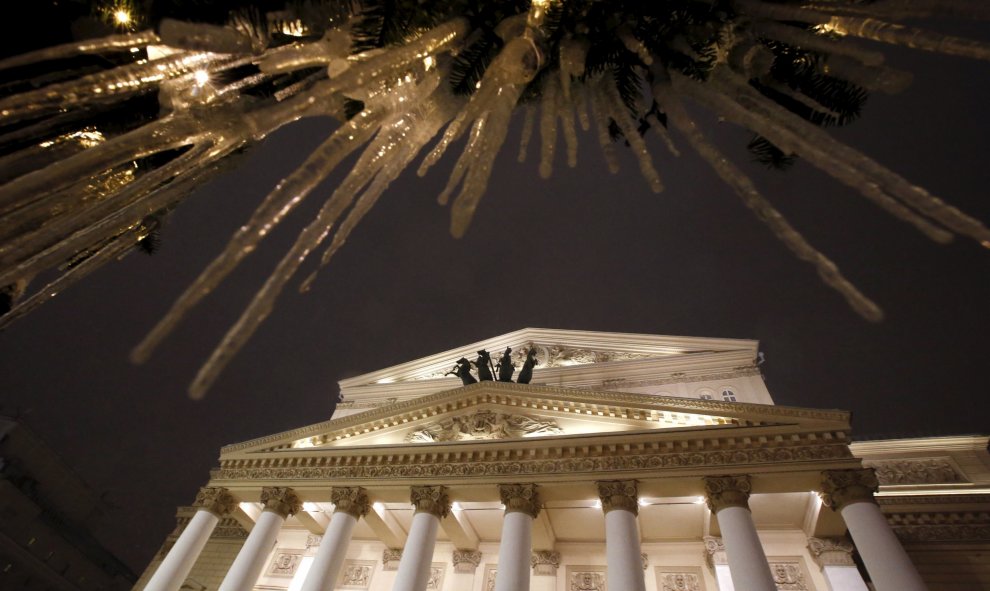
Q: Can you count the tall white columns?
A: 8